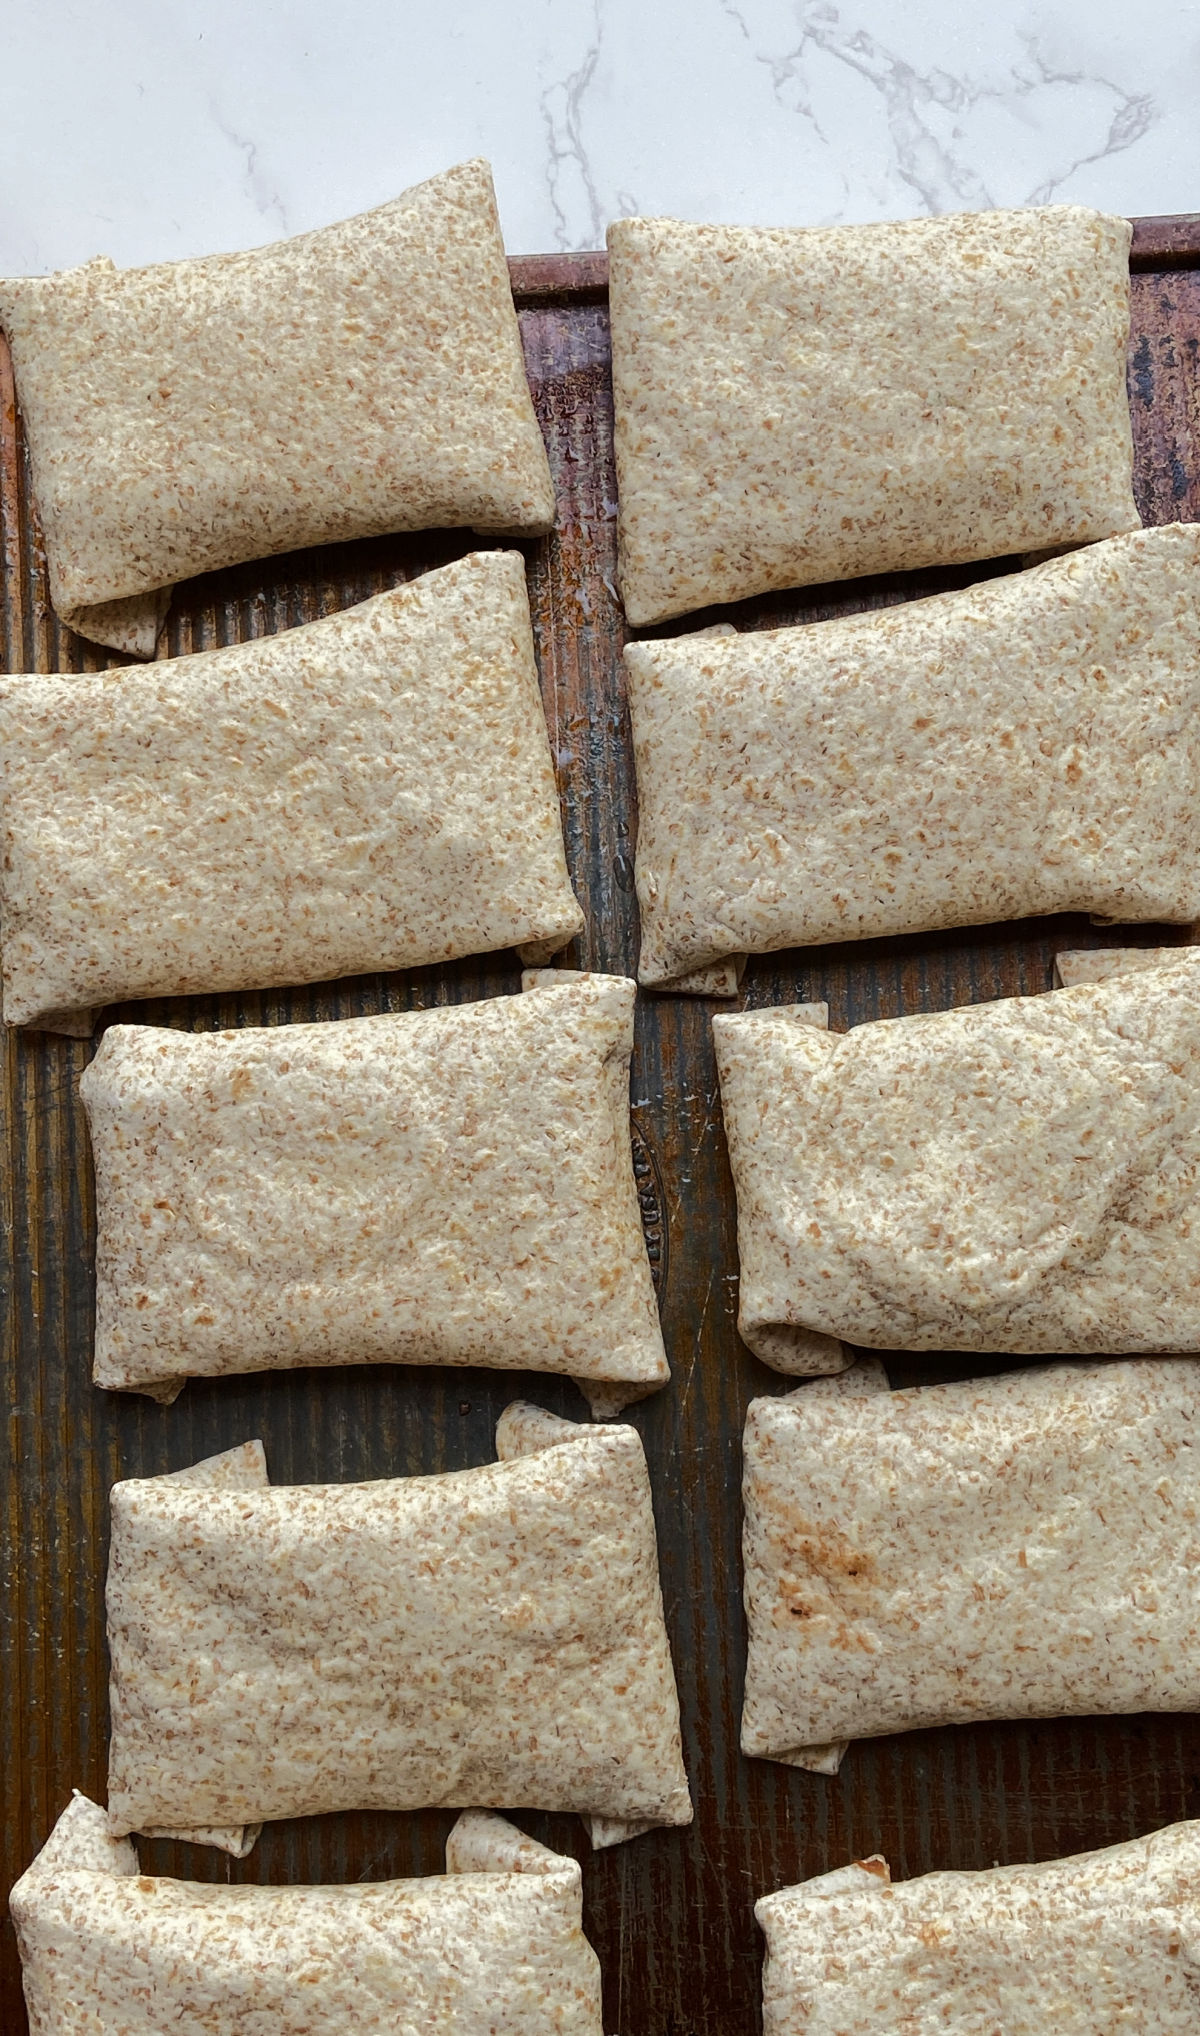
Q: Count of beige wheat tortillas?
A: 10